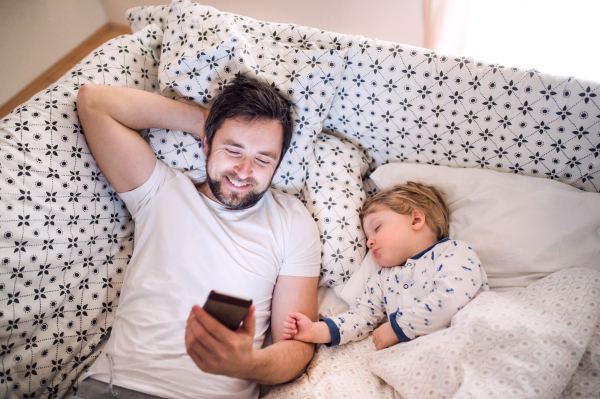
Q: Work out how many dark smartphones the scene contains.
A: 1